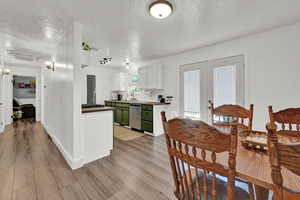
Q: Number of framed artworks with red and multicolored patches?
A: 1